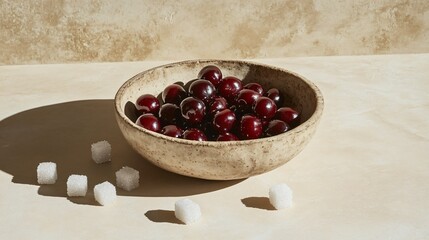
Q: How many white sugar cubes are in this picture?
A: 7